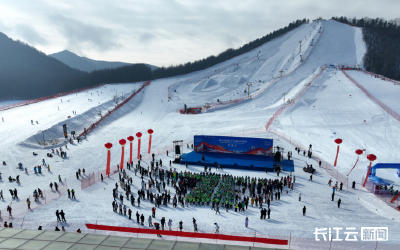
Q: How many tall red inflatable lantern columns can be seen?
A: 8